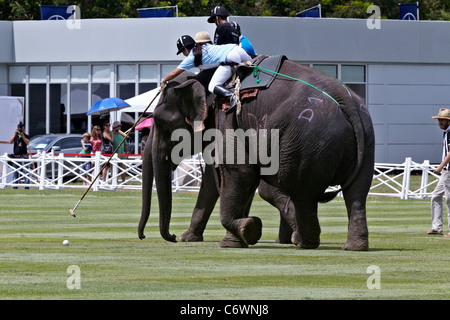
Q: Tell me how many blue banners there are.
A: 4